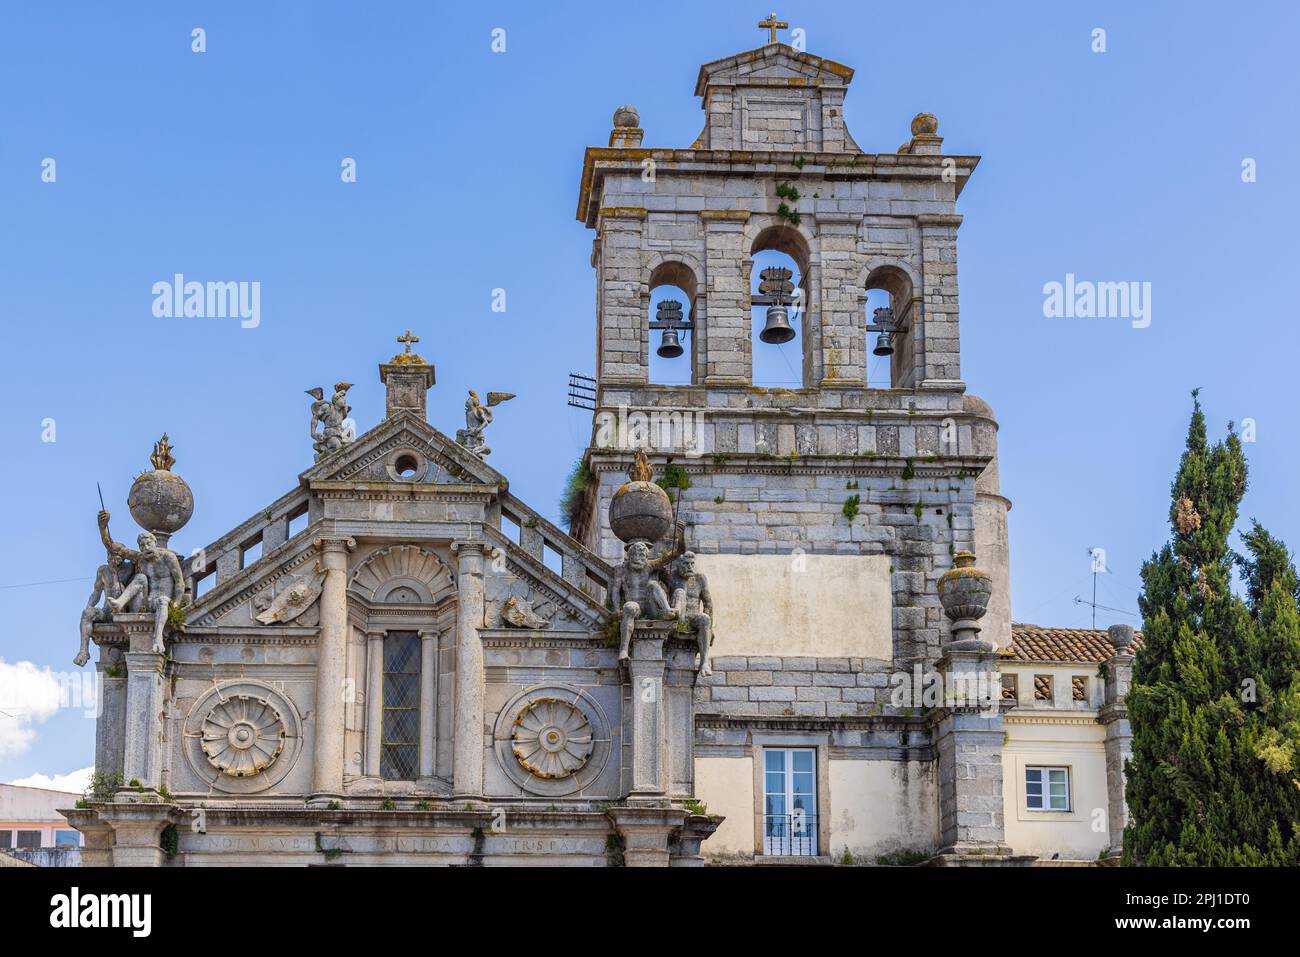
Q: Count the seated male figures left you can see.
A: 2